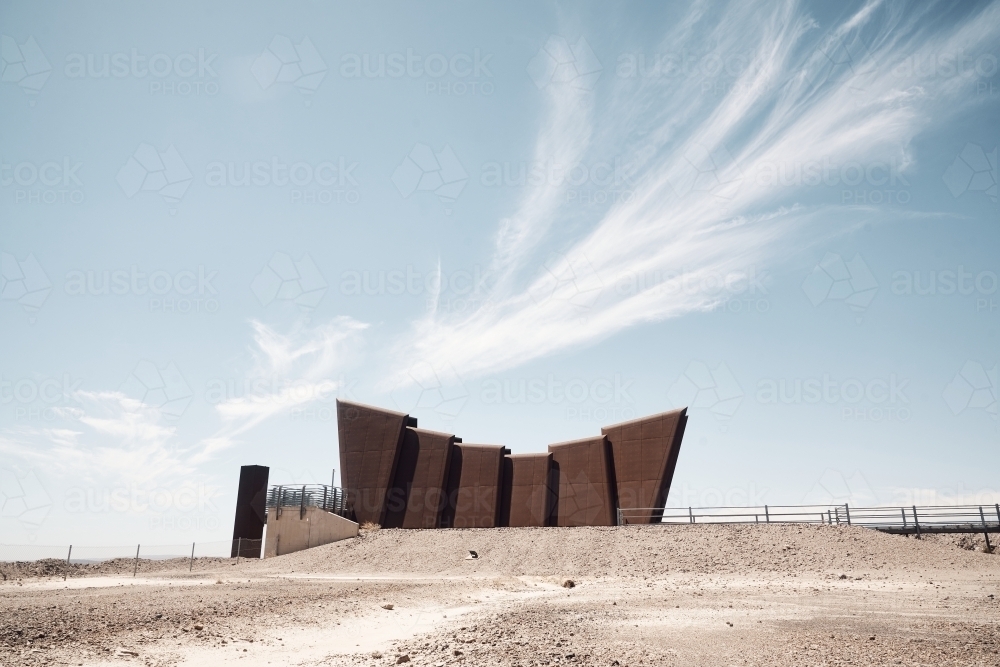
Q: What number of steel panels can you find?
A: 6